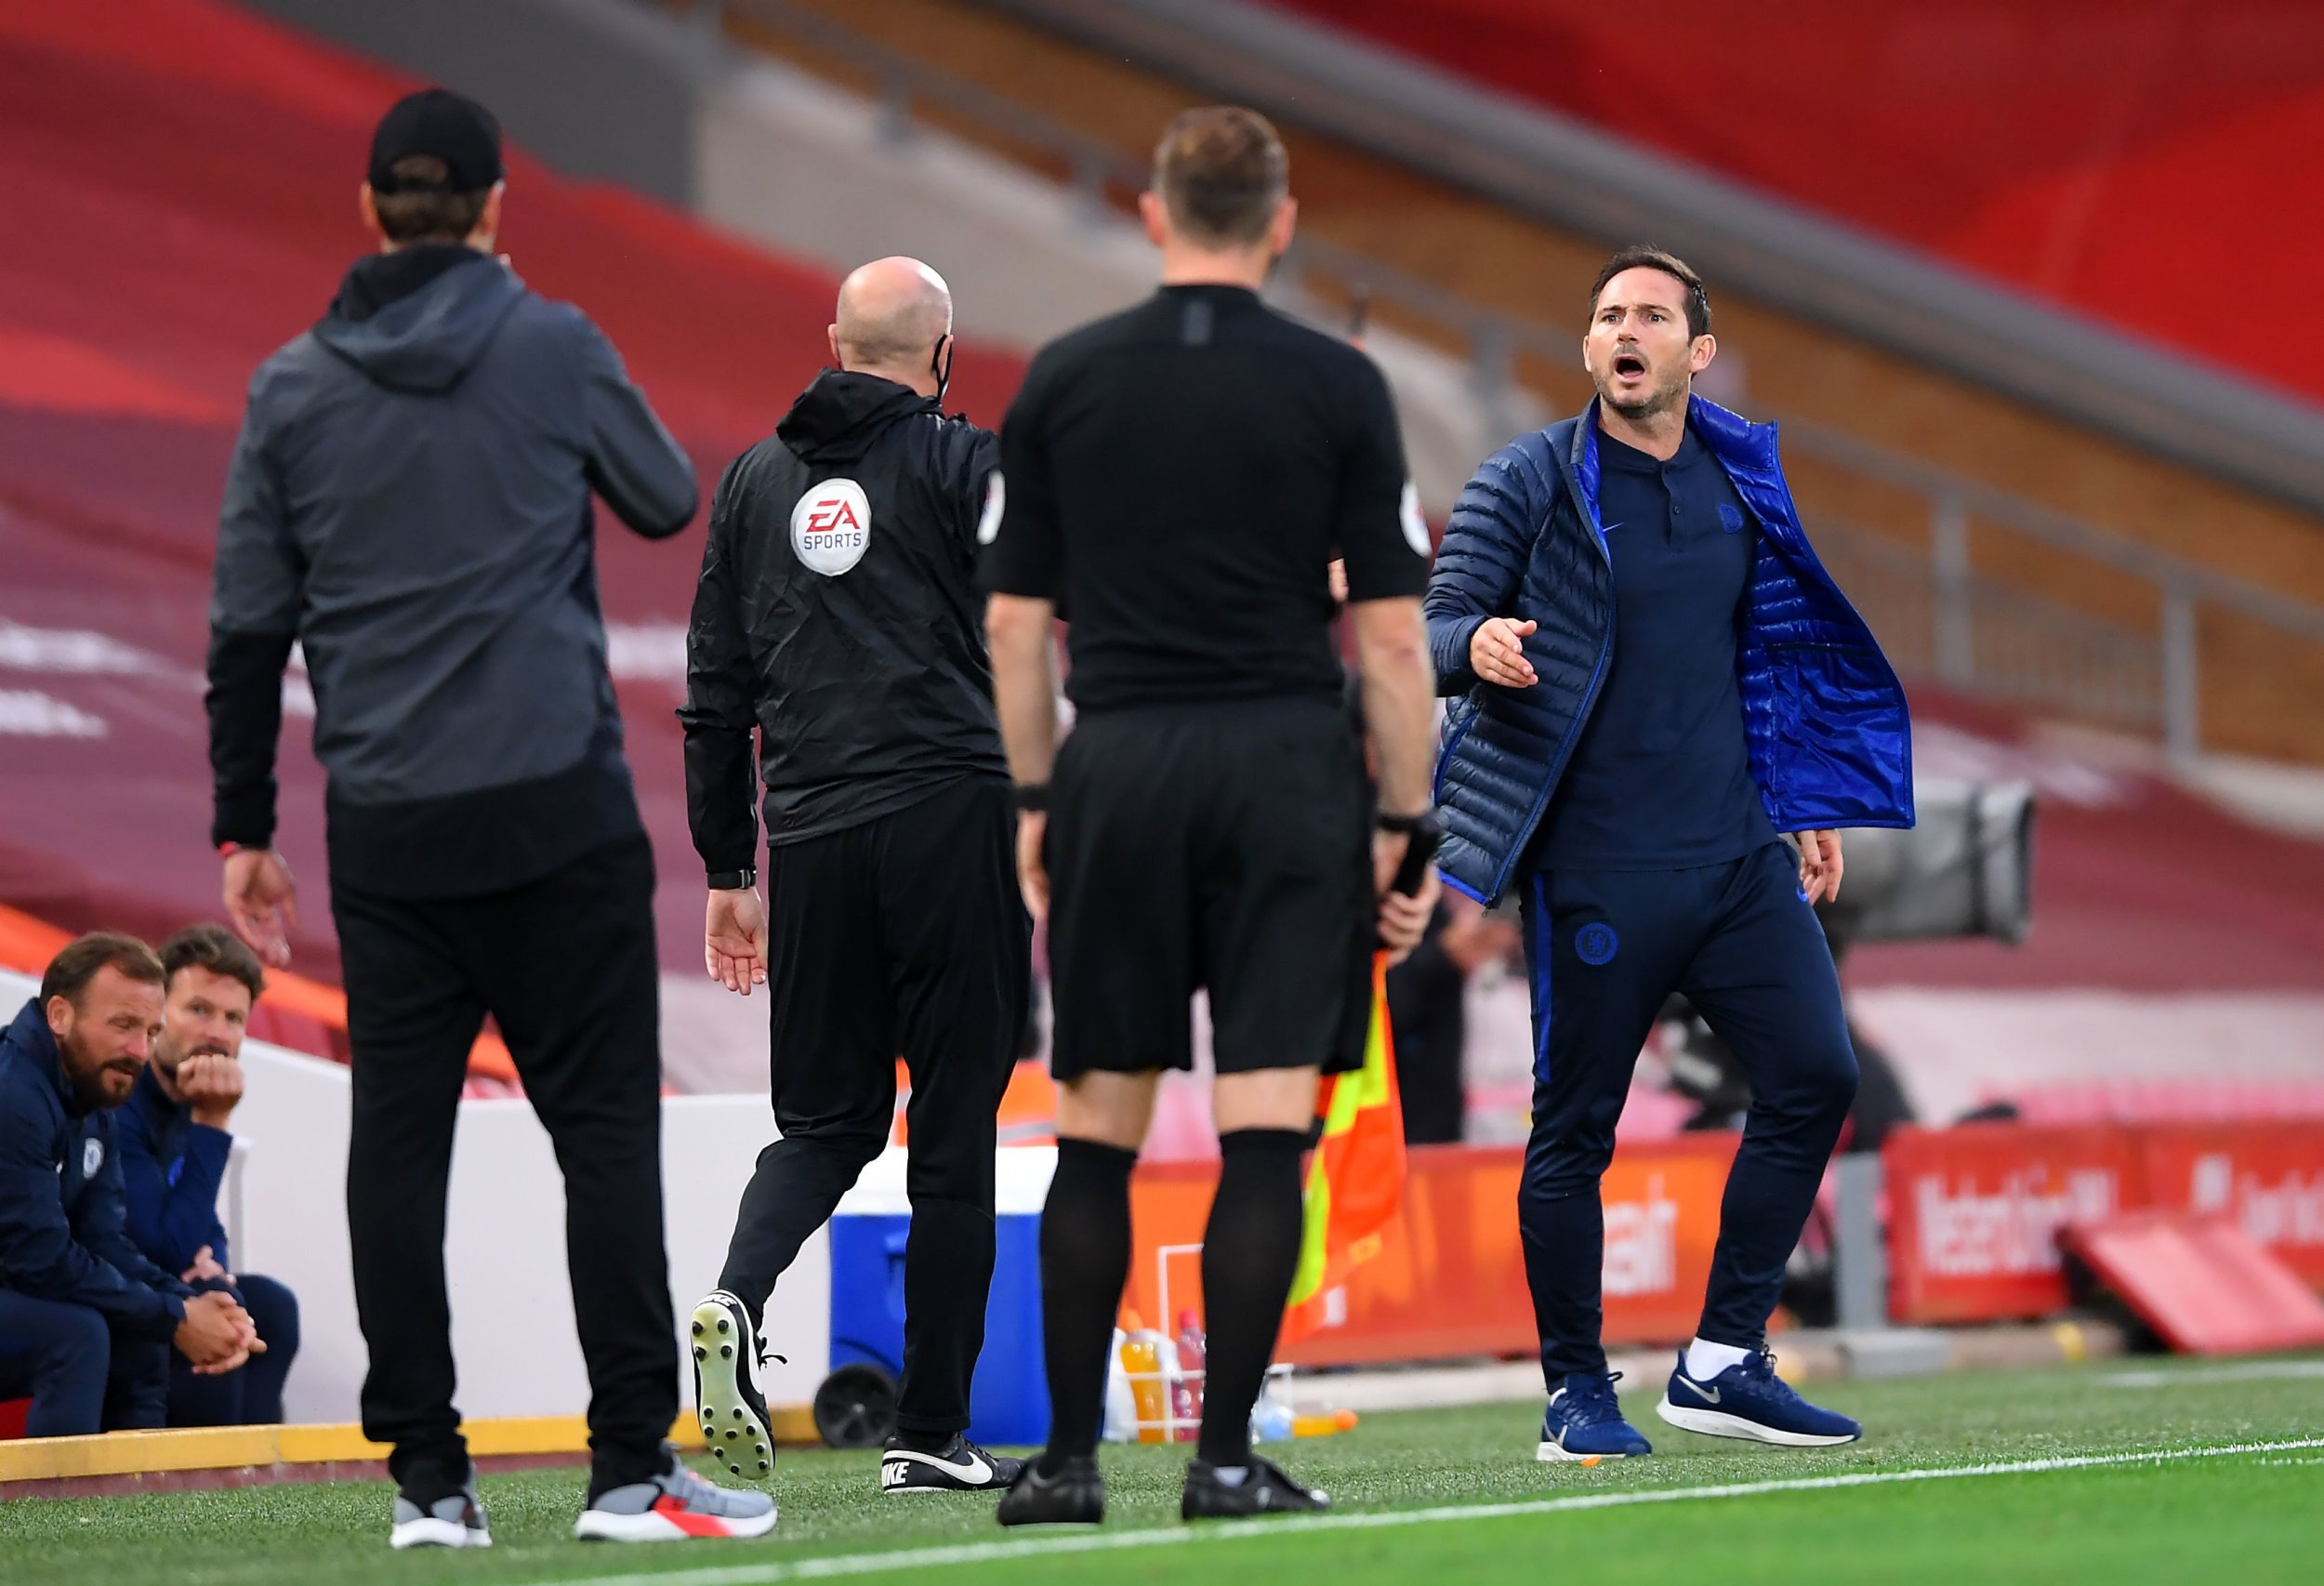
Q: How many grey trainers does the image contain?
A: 2